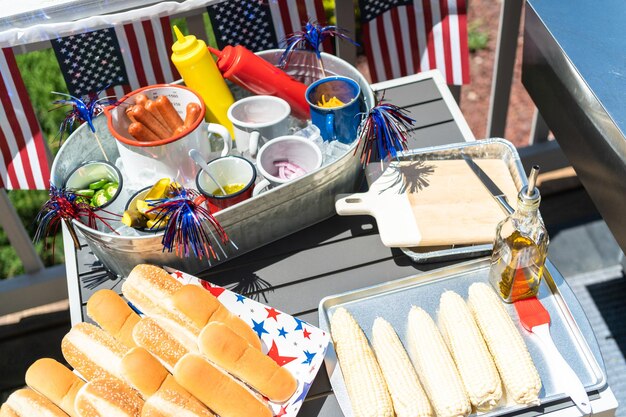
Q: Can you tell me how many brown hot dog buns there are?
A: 12